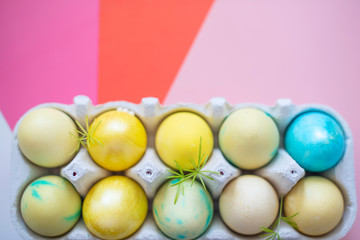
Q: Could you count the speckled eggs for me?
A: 2